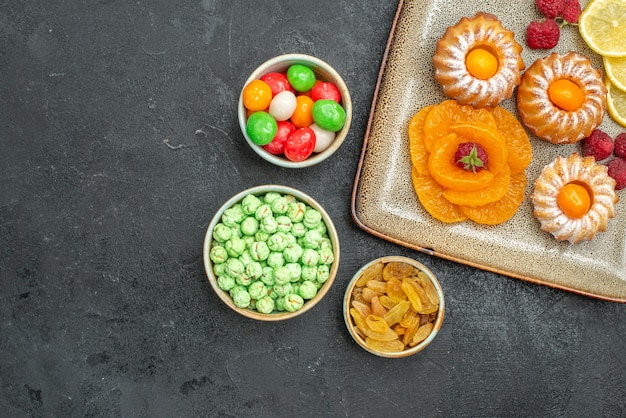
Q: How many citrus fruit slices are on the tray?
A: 11